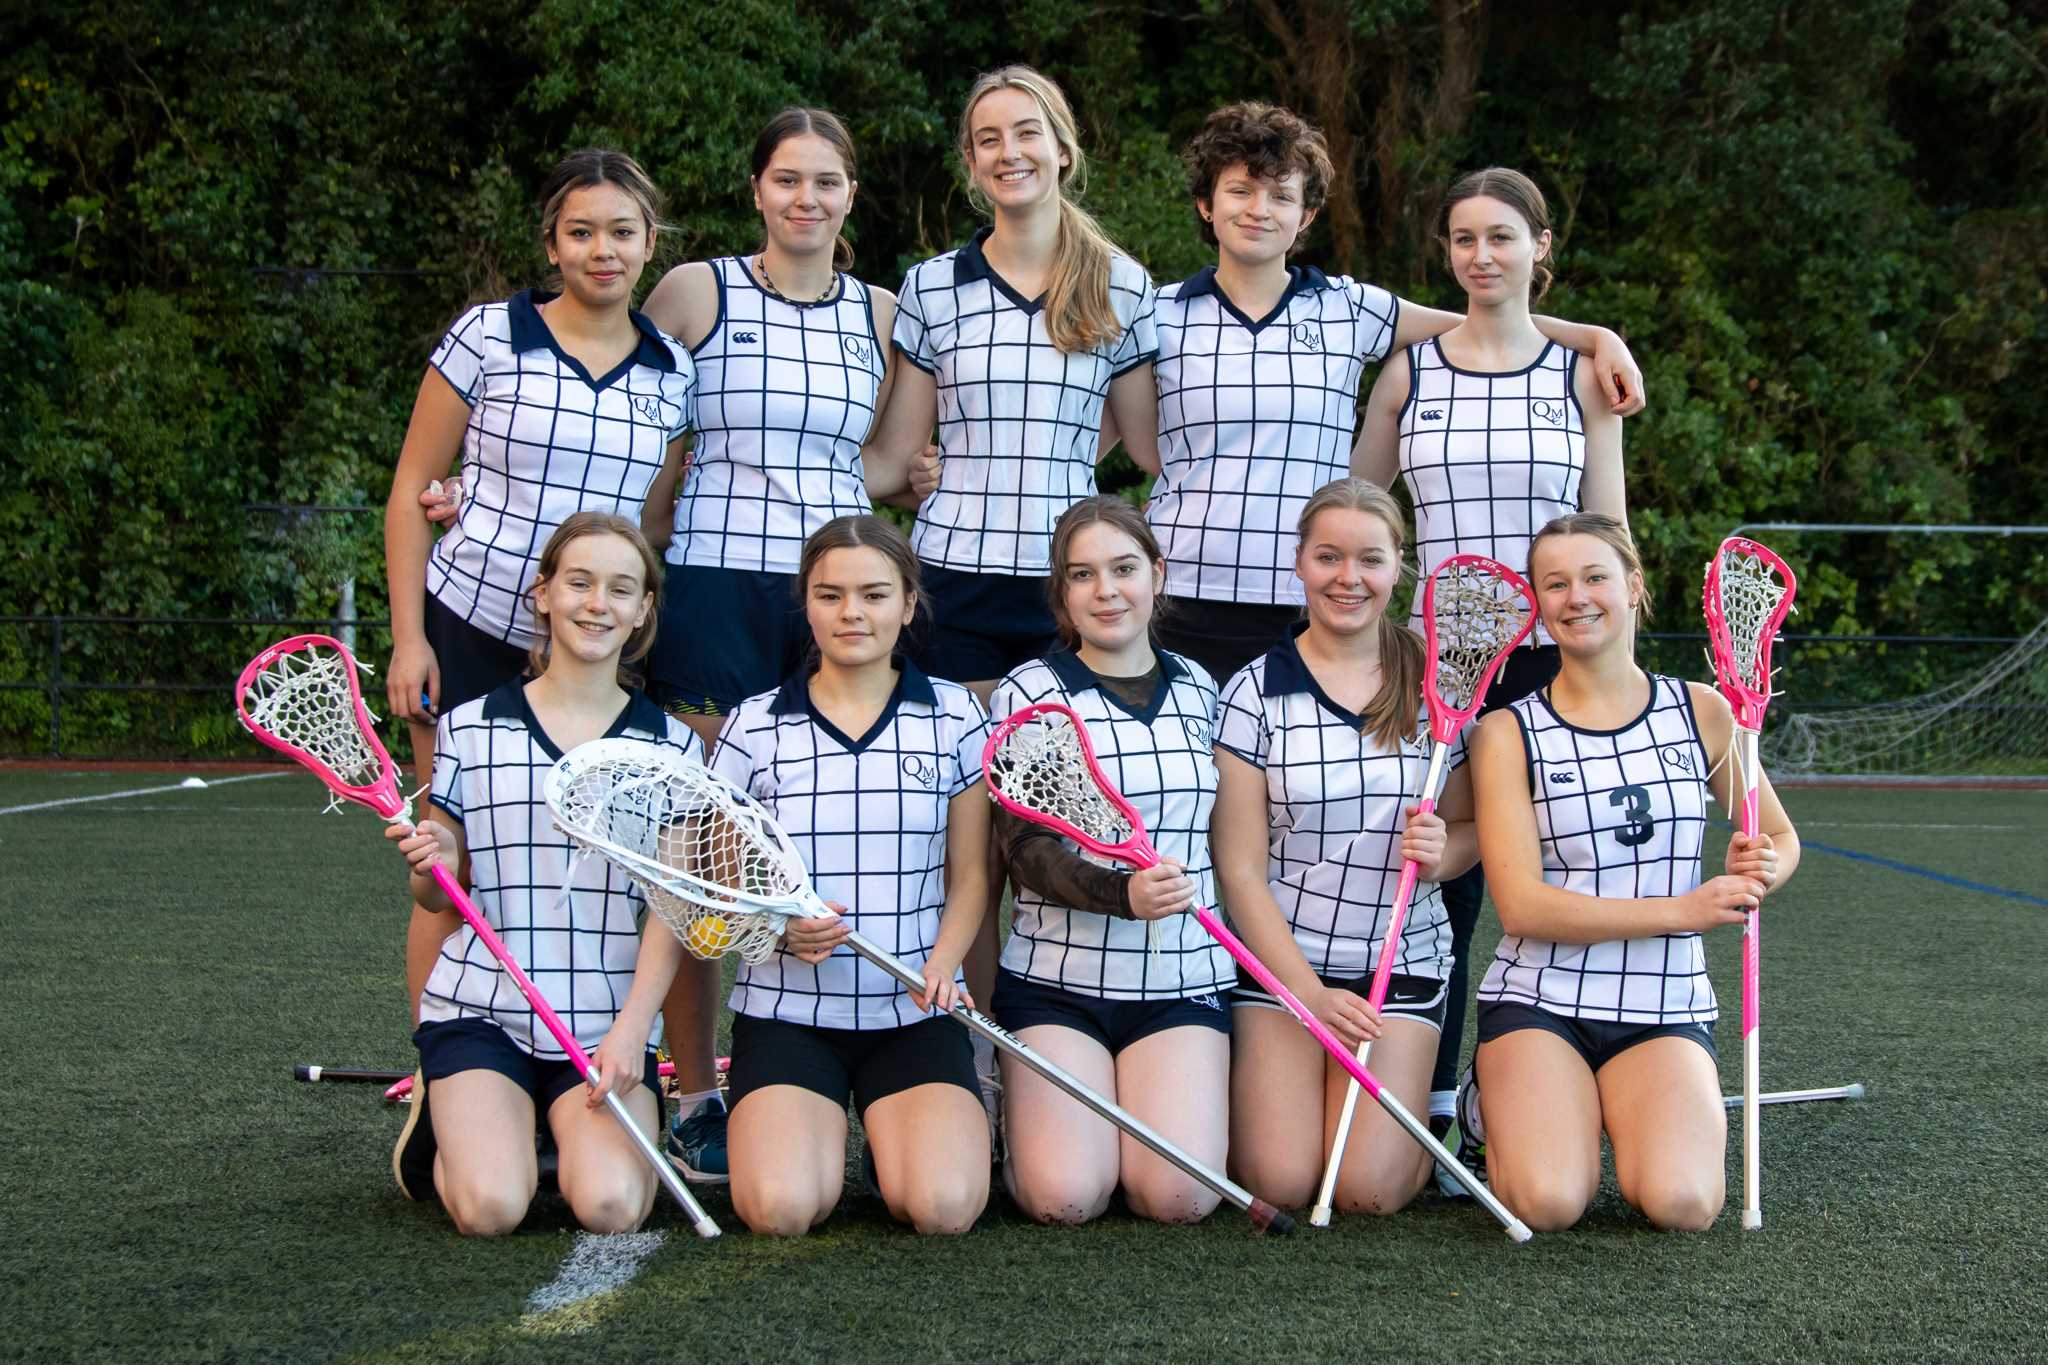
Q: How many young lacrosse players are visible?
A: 10